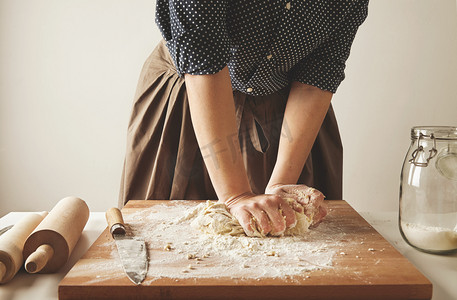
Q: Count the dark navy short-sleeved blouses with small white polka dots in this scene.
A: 1